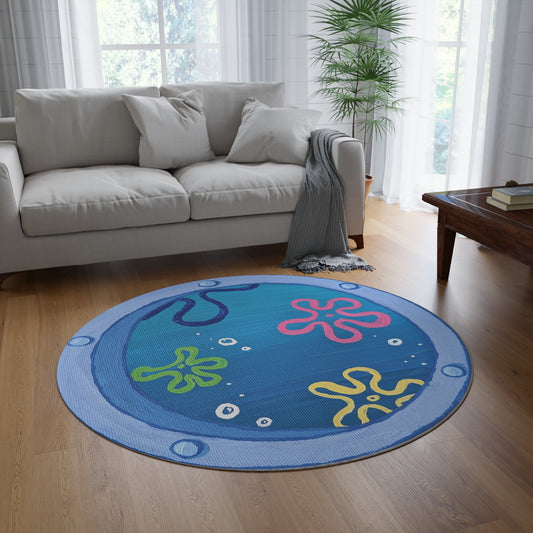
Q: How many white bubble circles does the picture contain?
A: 5